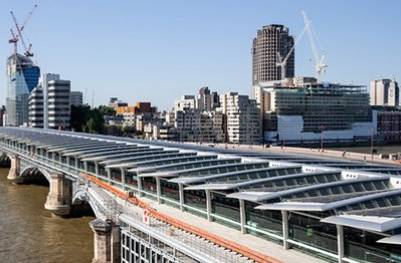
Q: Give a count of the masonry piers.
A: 3